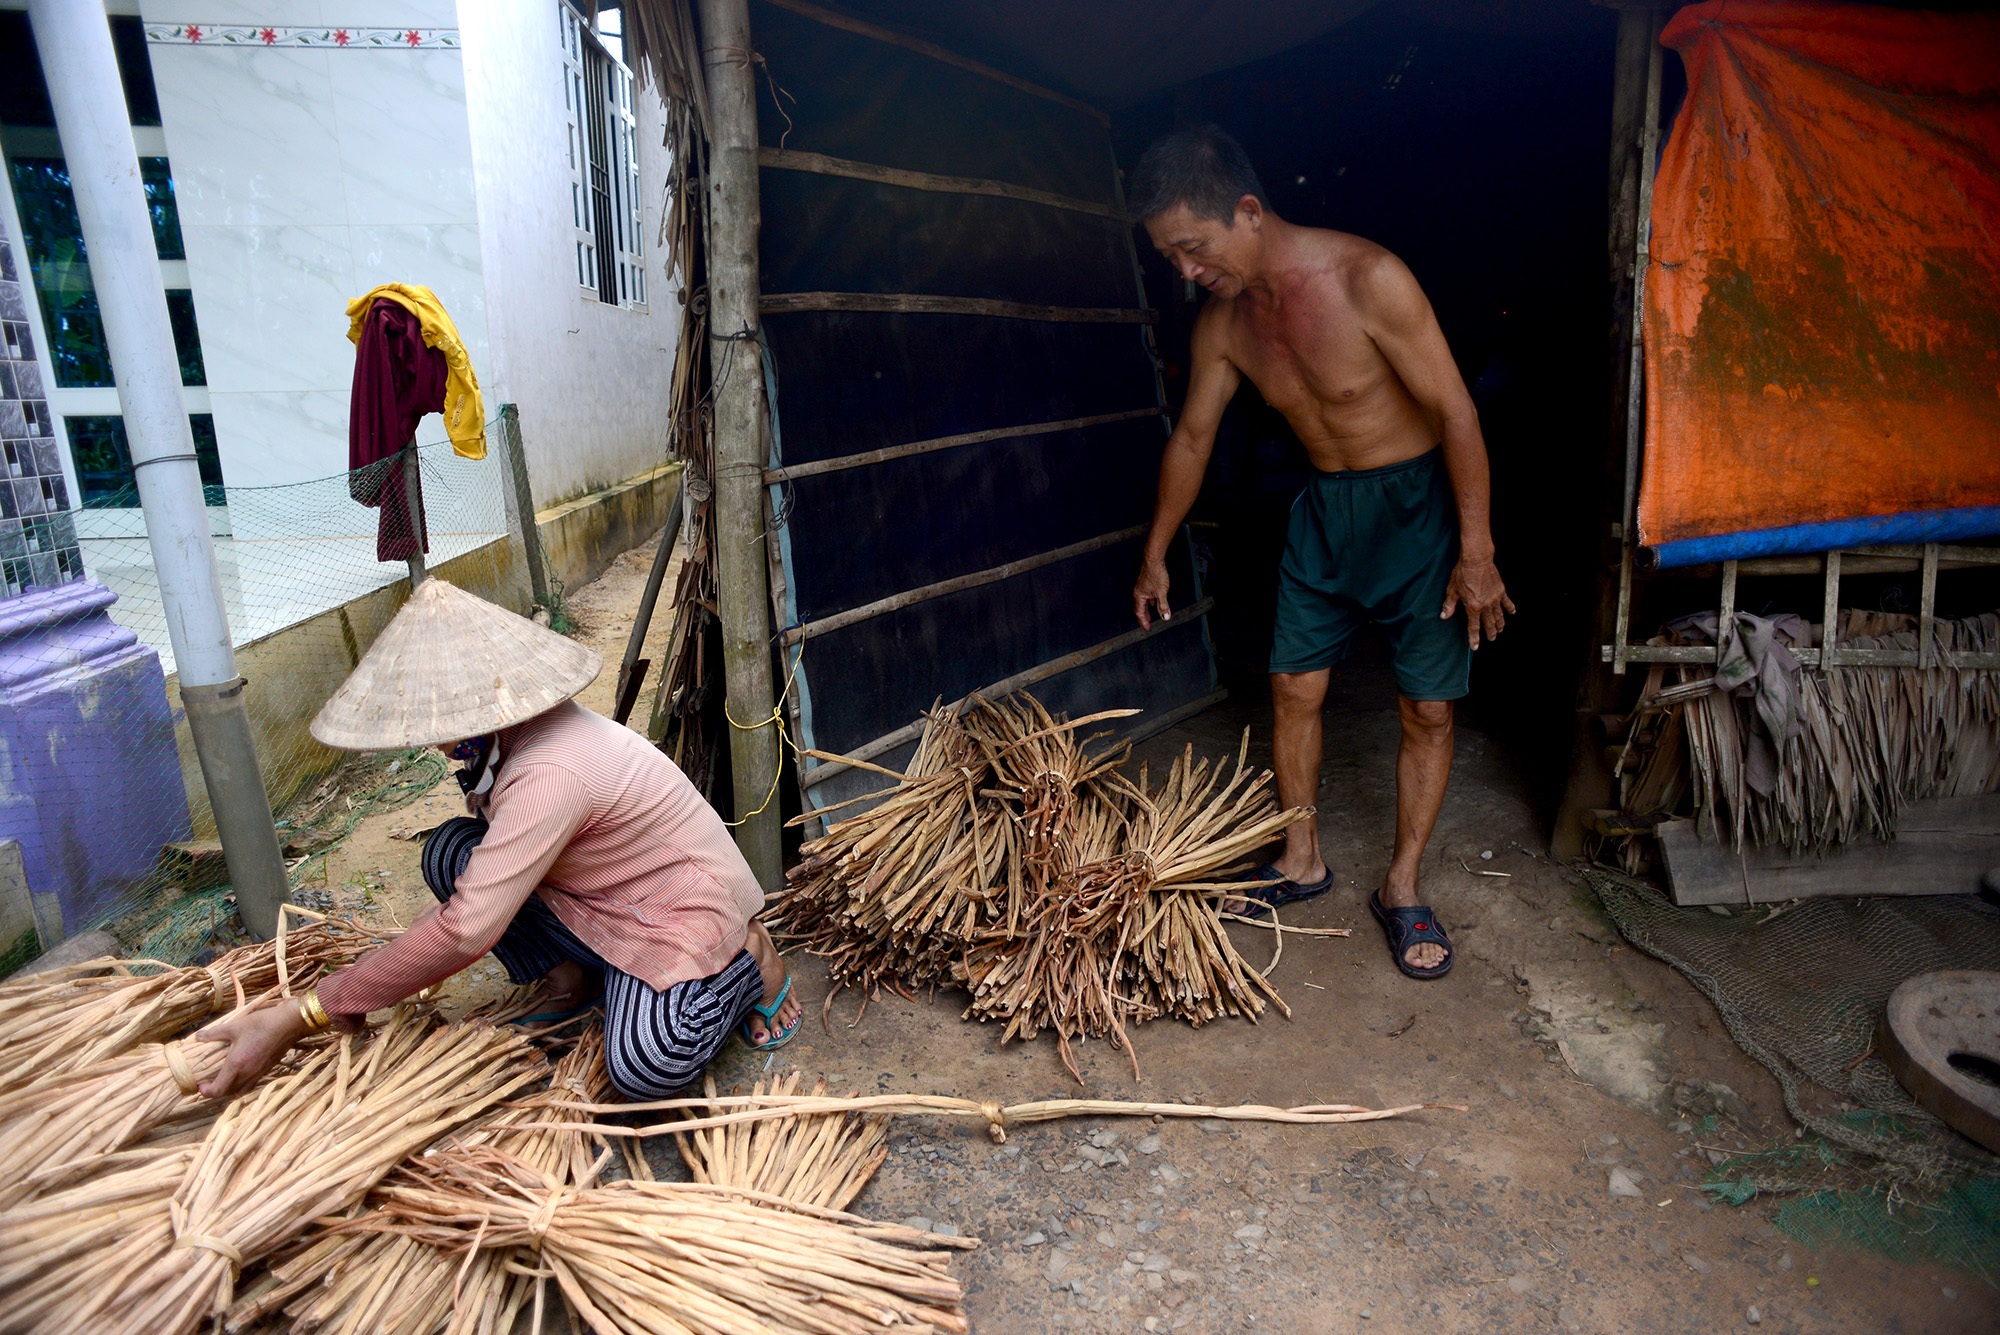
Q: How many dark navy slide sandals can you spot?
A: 2